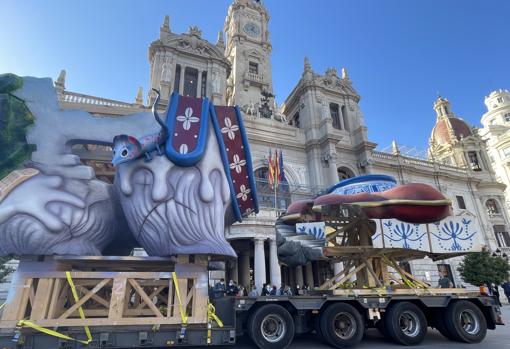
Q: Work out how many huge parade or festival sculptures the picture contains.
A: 2